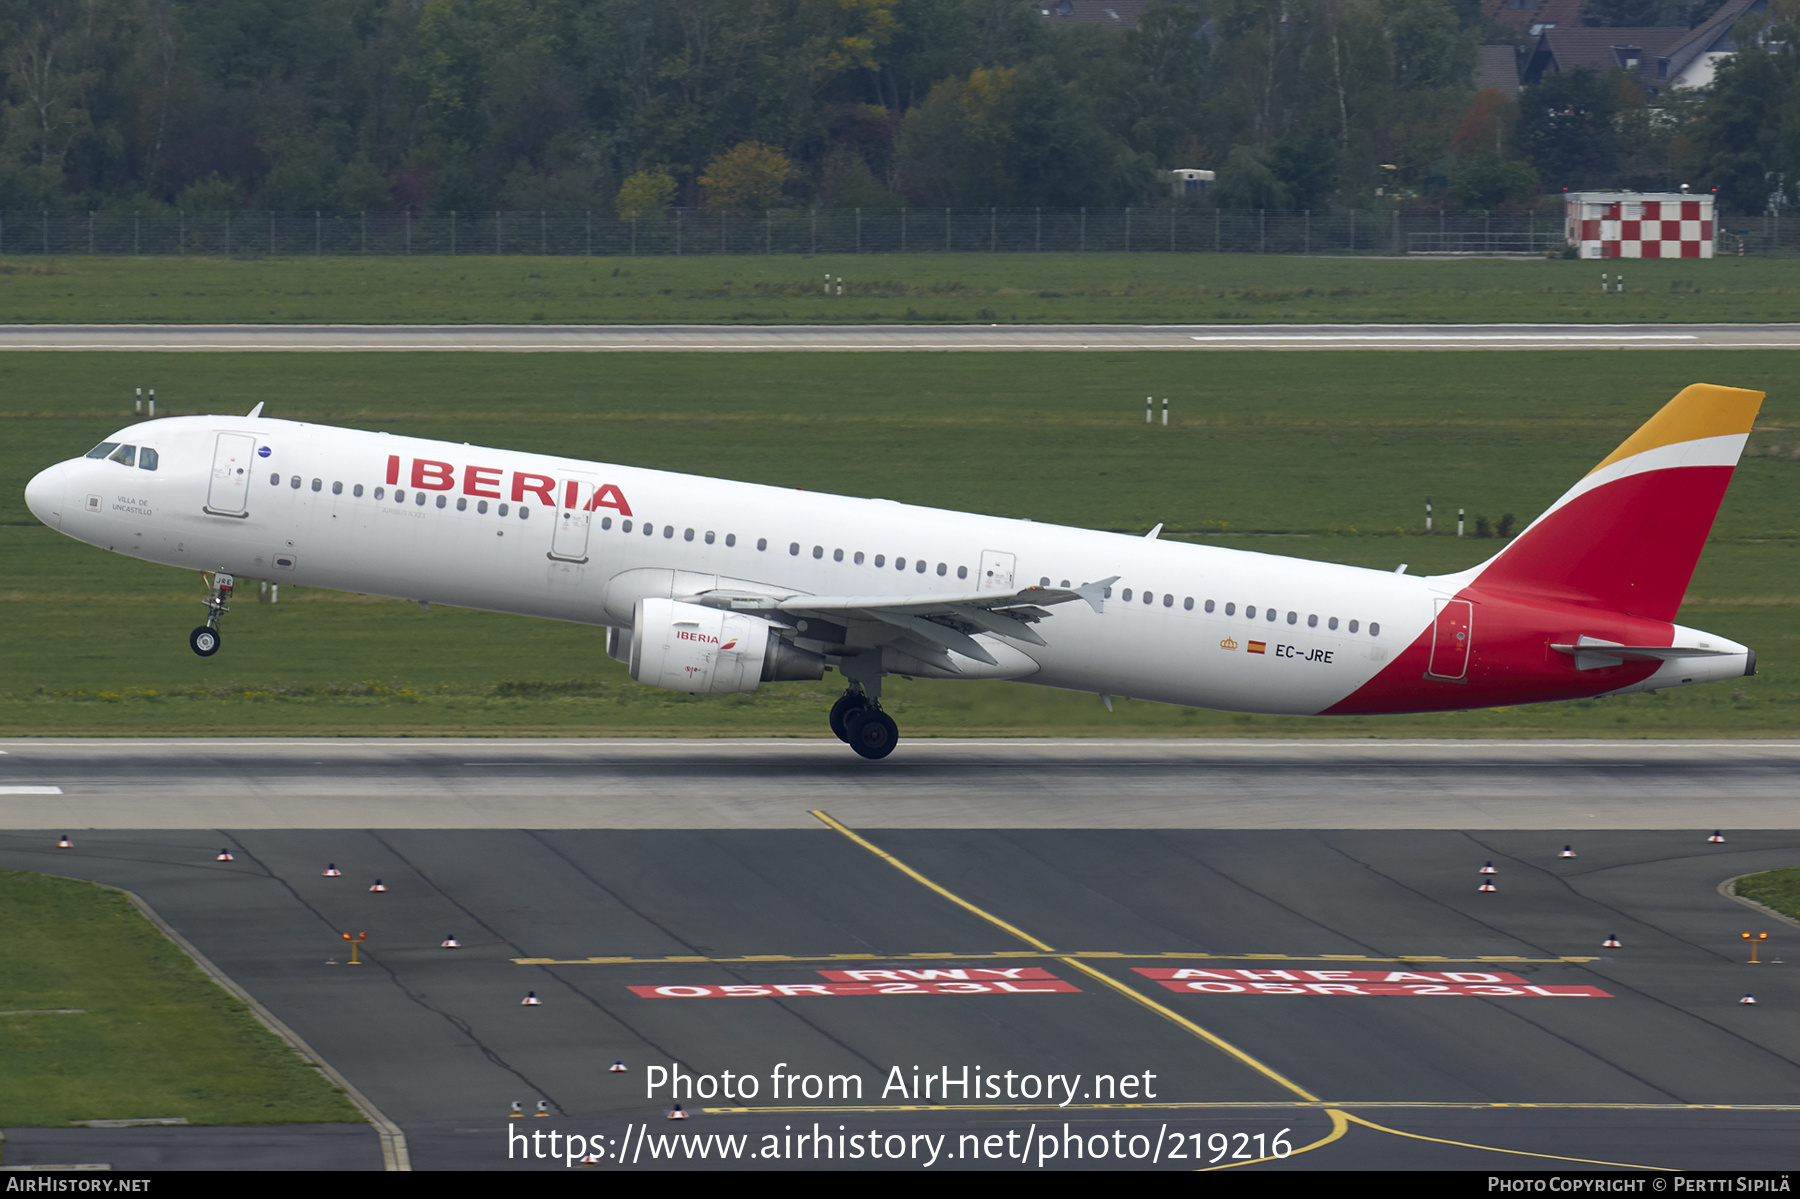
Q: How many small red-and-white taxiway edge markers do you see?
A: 15